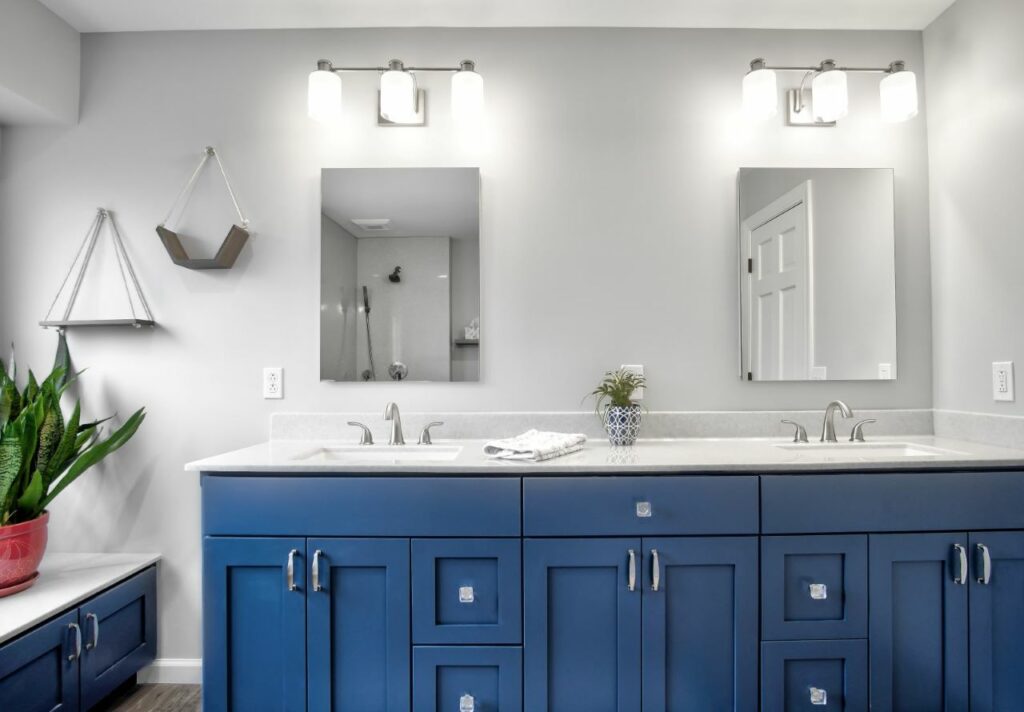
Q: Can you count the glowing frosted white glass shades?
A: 6